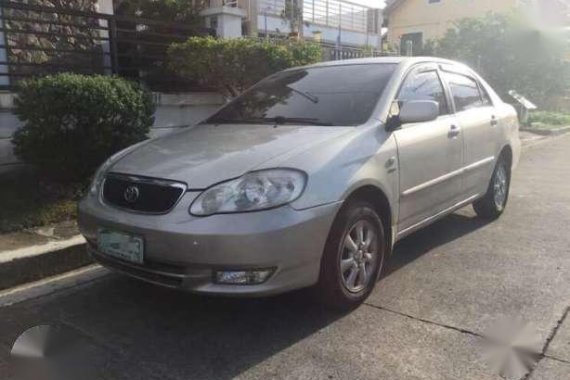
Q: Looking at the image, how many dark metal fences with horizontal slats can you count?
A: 1